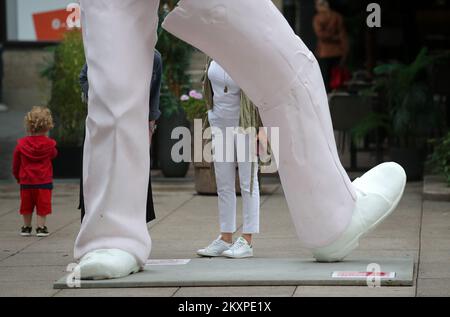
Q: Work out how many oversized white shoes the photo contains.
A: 2